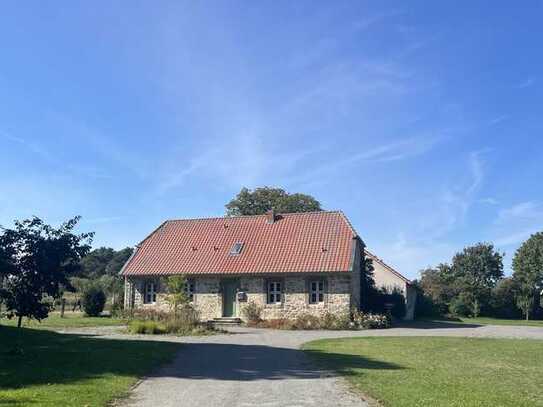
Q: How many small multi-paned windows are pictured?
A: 4